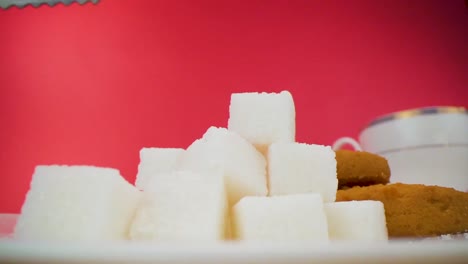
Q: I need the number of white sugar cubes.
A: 8